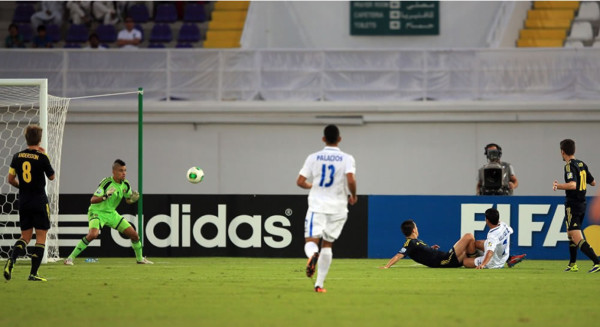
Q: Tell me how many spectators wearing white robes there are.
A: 3